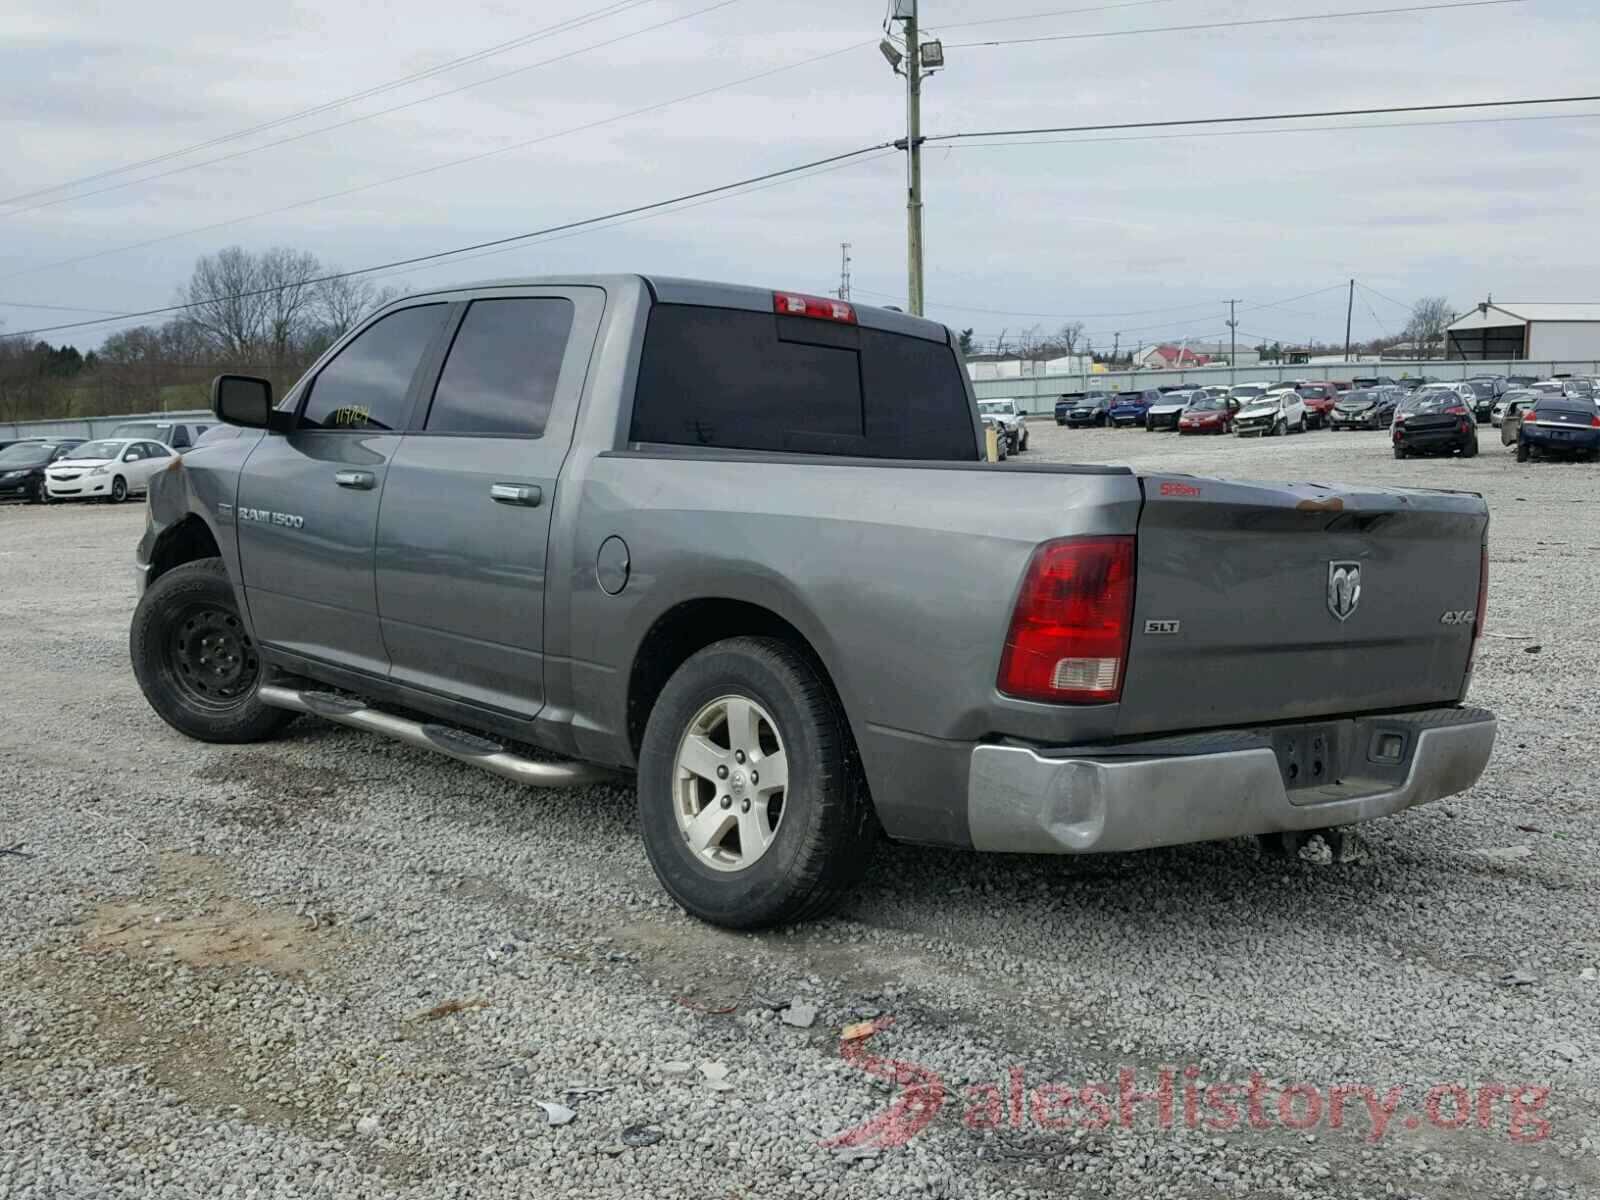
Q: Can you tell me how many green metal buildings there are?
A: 0